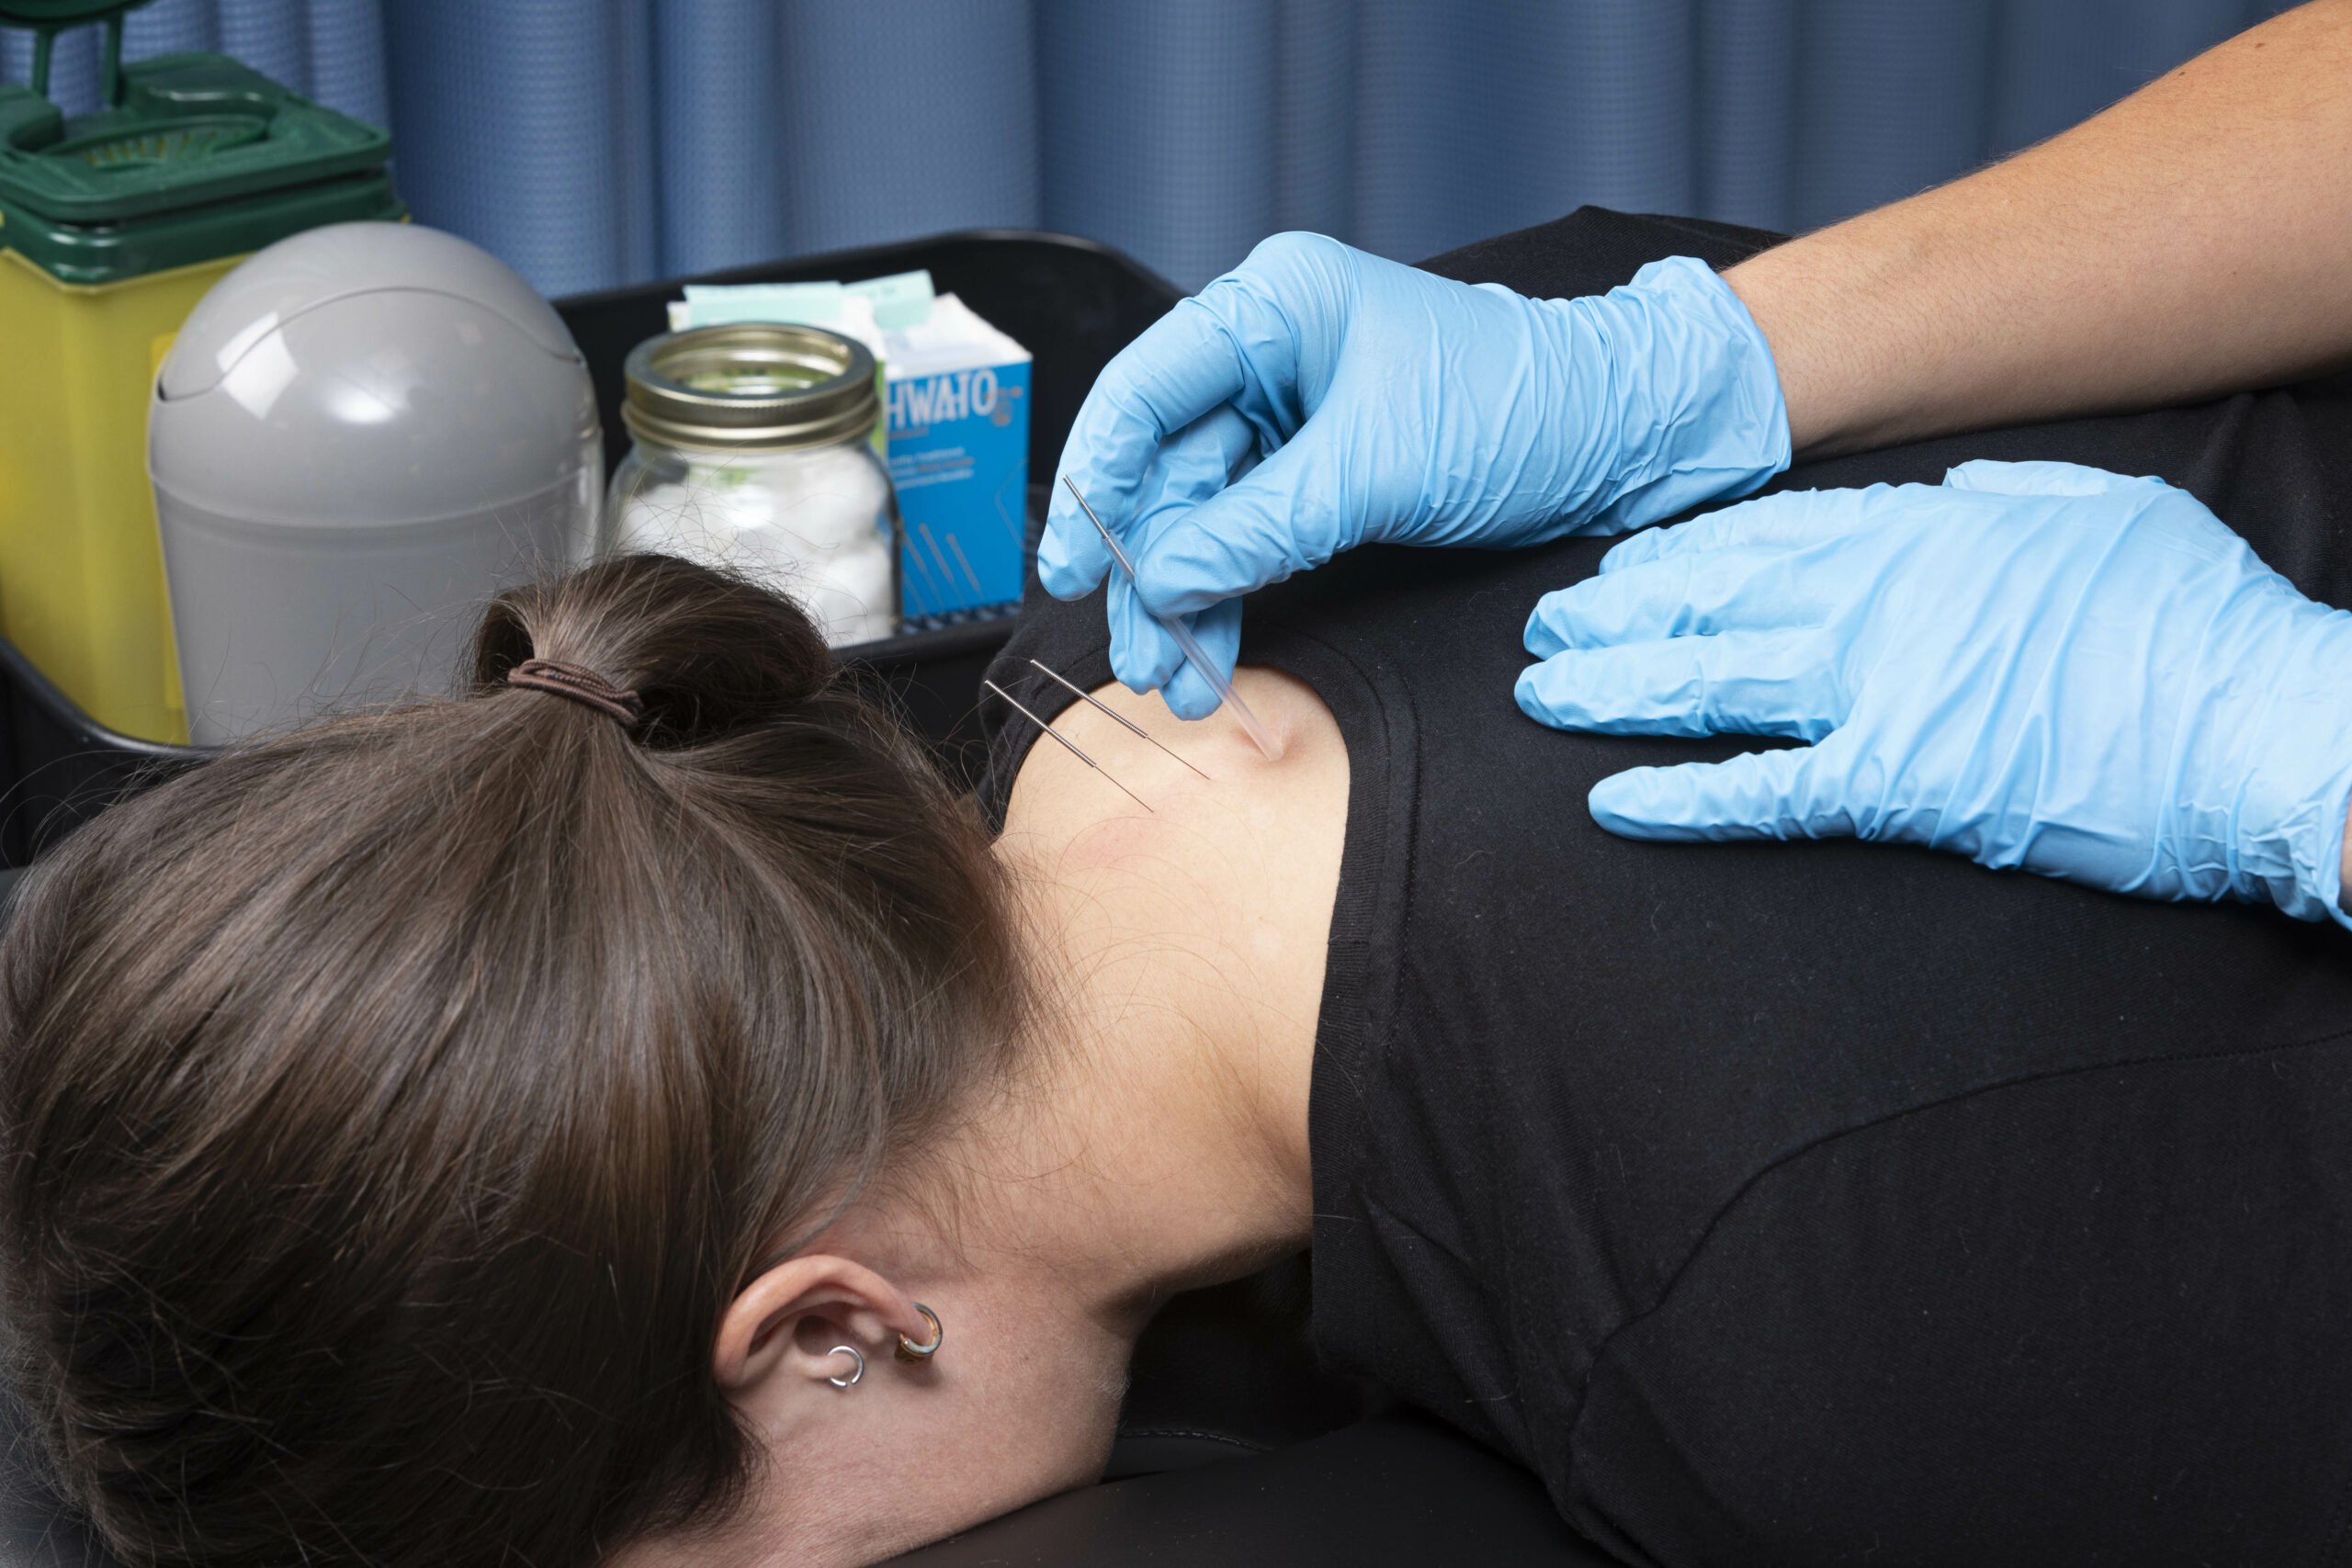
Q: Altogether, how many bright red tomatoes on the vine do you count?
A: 0